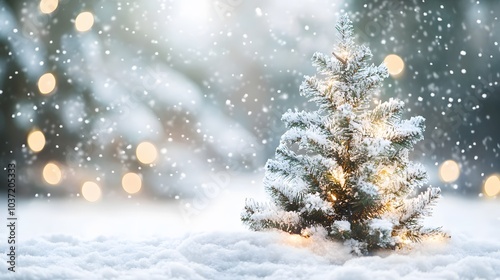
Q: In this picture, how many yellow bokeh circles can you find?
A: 11